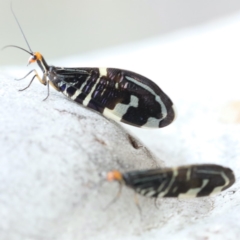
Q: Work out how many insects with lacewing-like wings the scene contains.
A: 2